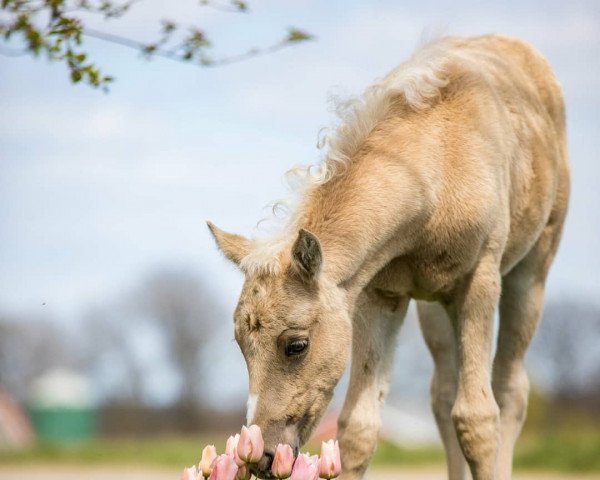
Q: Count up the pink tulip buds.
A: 8